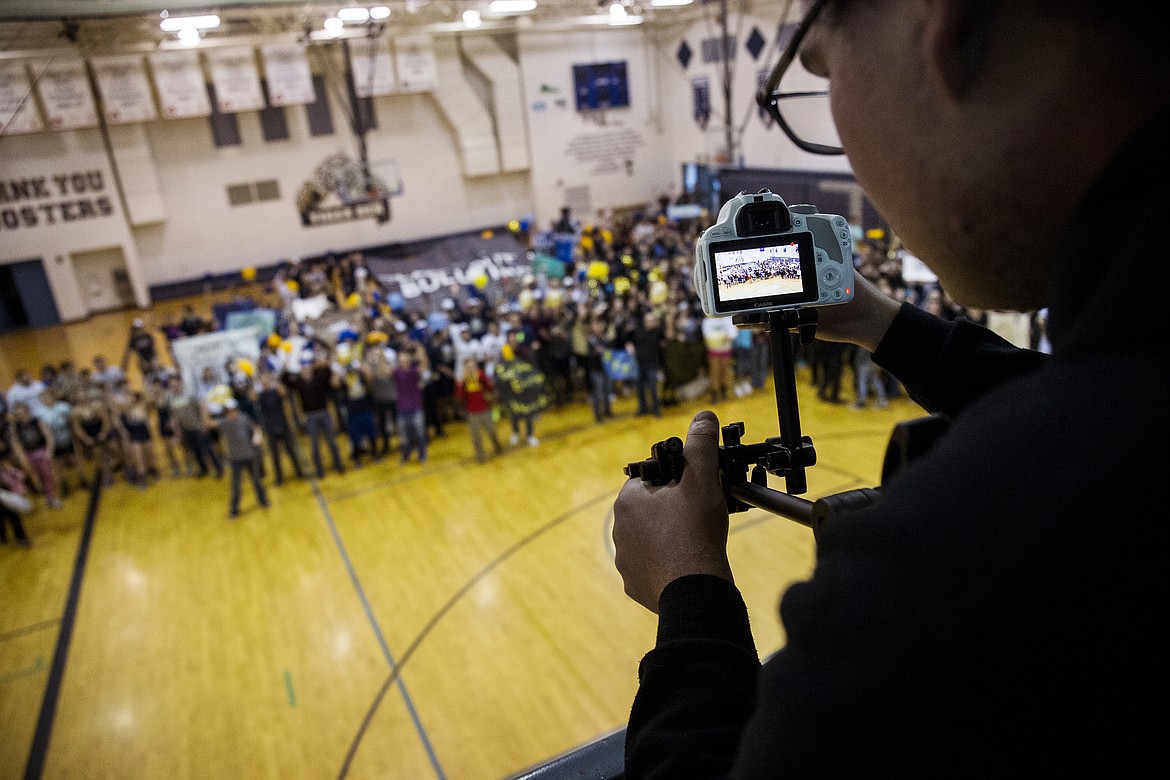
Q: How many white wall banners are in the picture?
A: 8